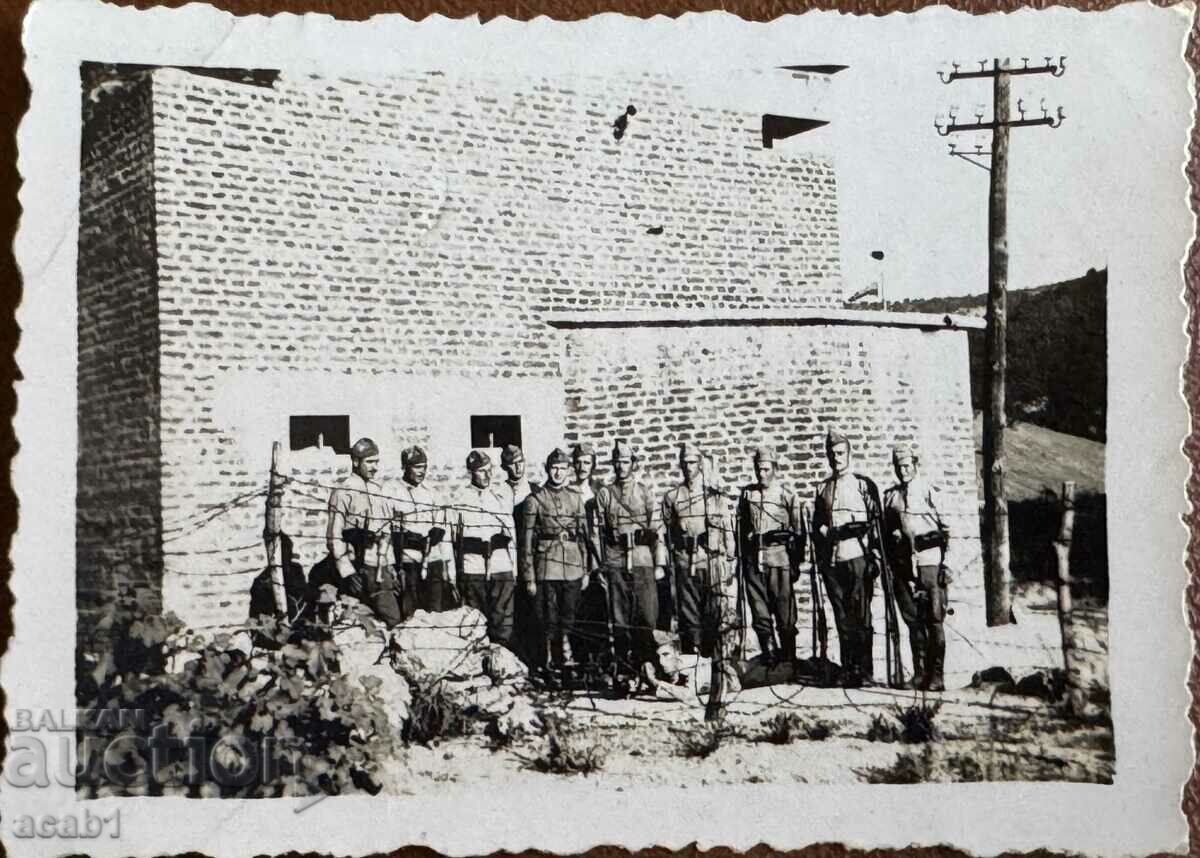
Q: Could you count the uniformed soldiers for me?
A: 12